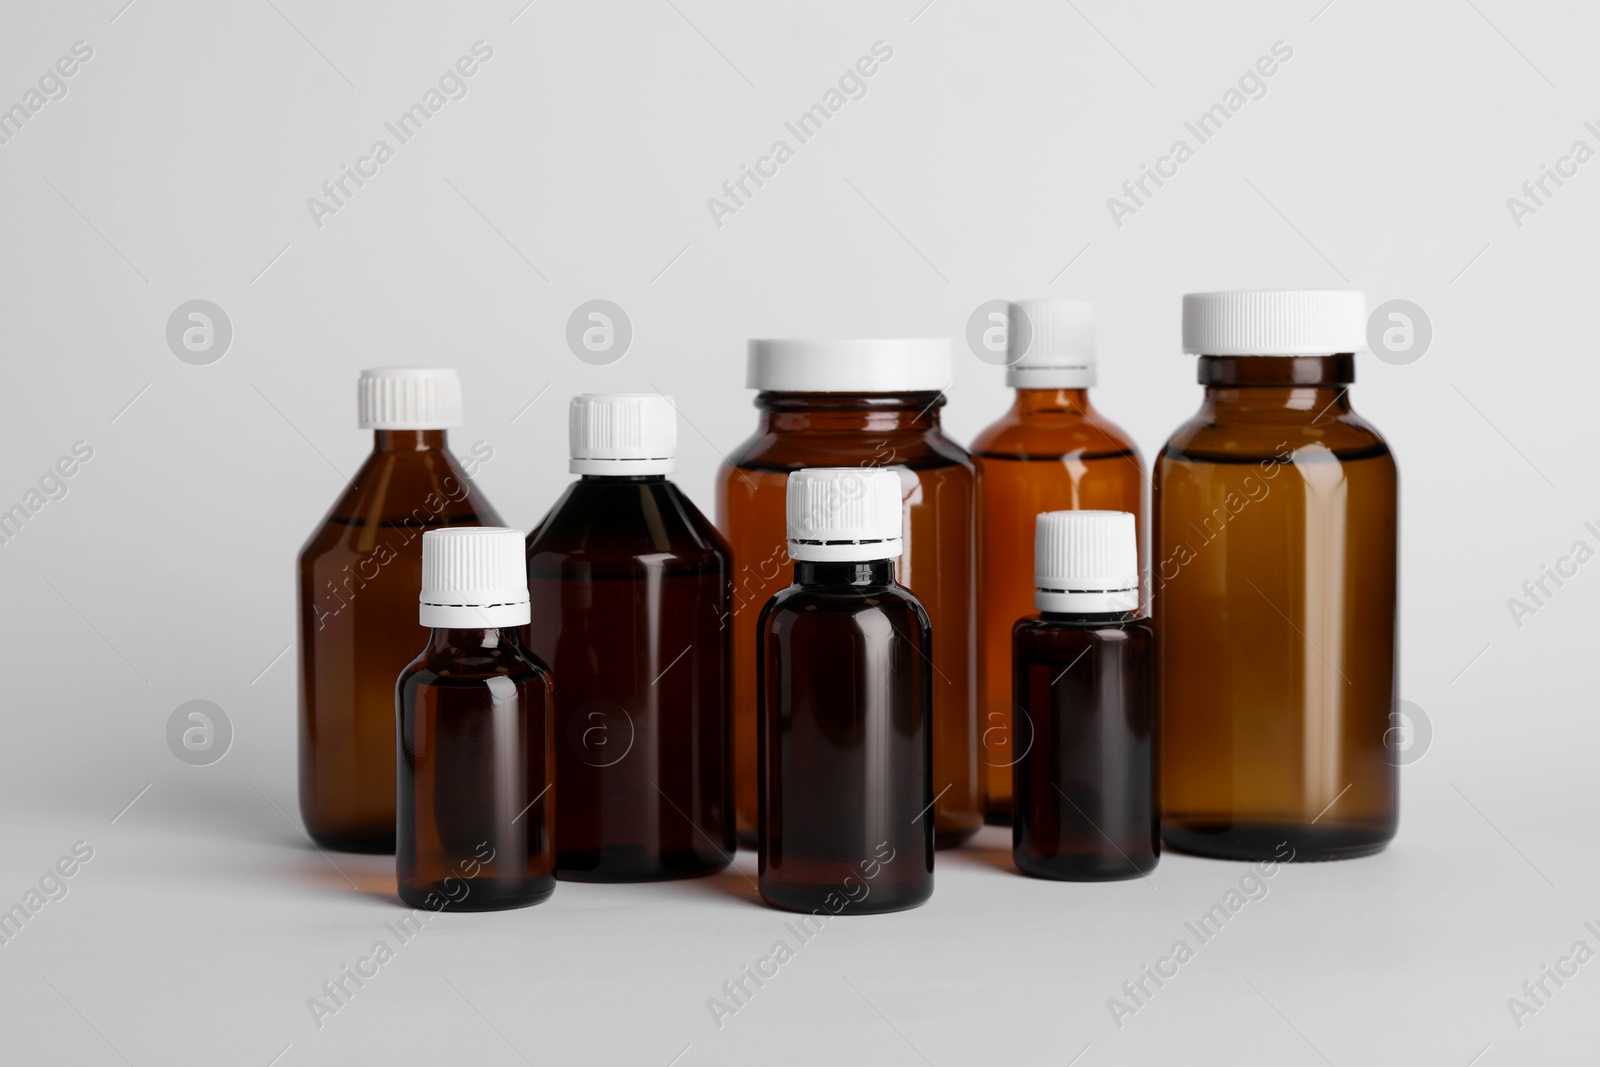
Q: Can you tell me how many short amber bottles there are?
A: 3